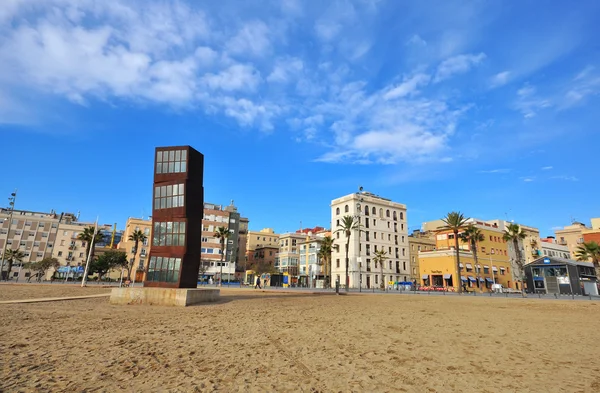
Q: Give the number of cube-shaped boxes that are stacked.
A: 4